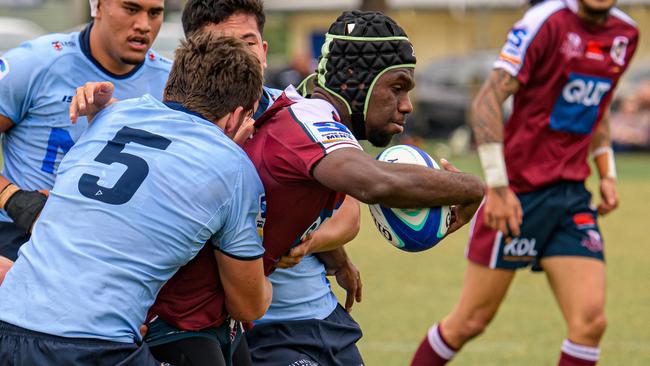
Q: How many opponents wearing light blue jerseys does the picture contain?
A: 3